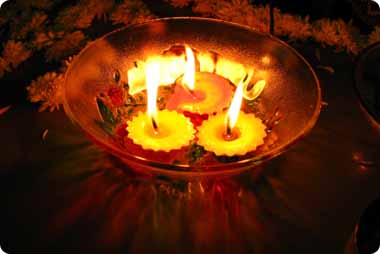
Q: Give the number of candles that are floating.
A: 3